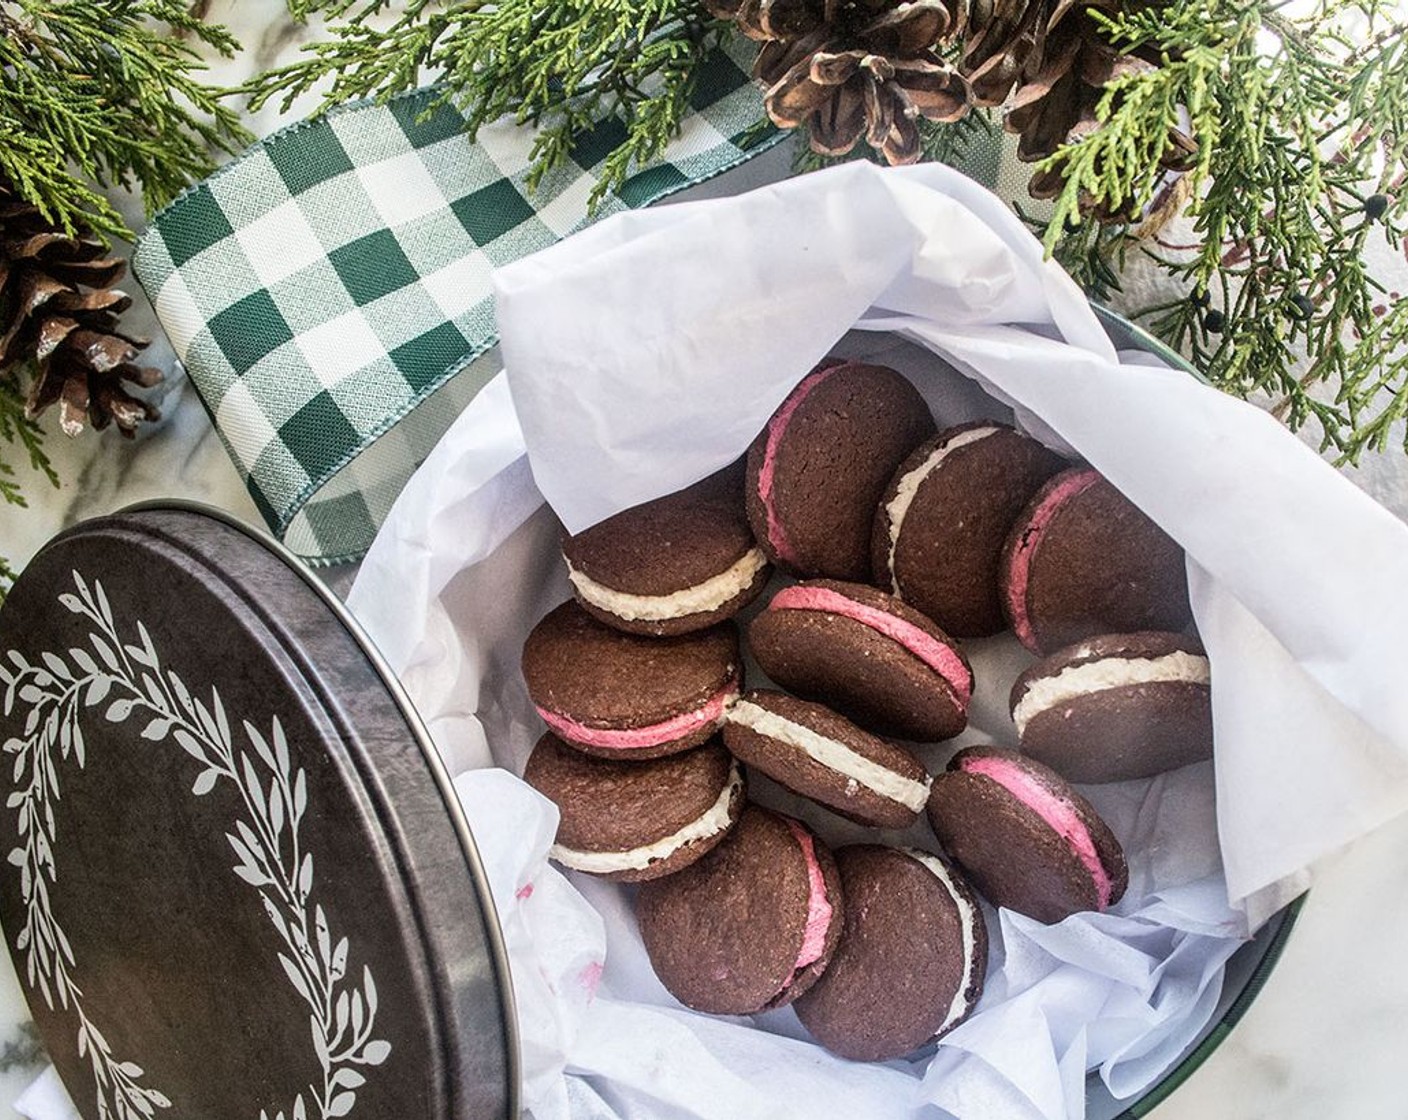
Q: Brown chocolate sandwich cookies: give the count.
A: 12